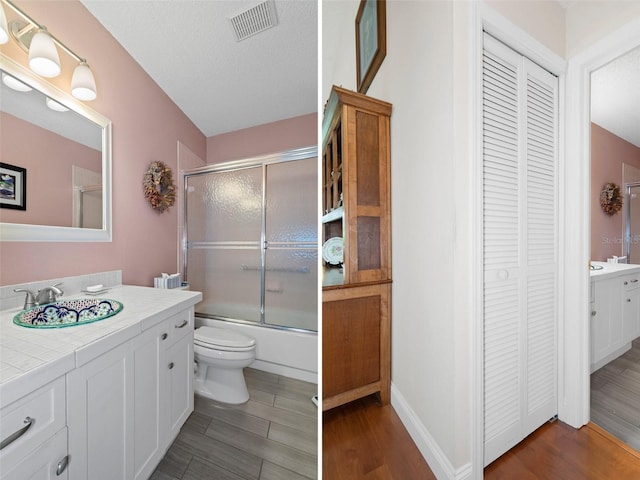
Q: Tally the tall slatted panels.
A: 2